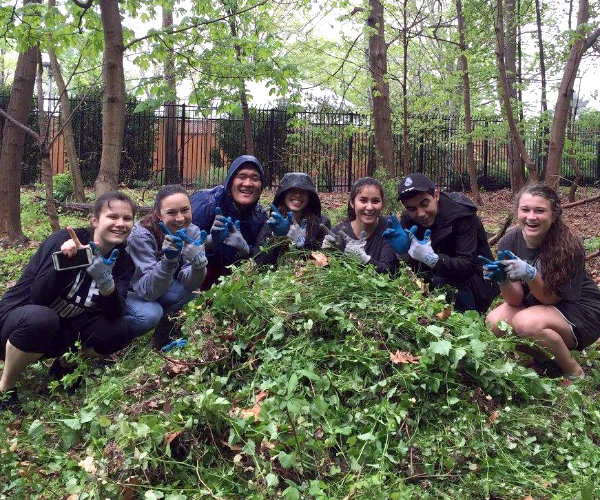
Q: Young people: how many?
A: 7